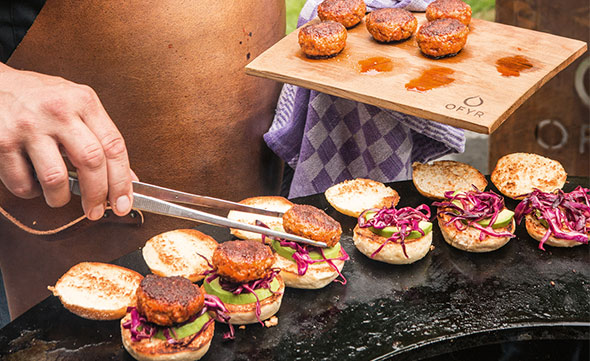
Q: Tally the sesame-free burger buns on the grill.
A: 6